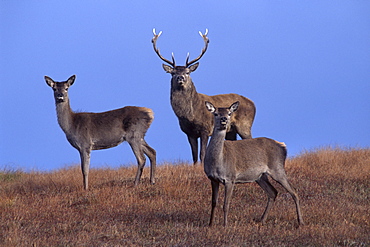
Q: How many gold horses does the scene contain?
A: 0